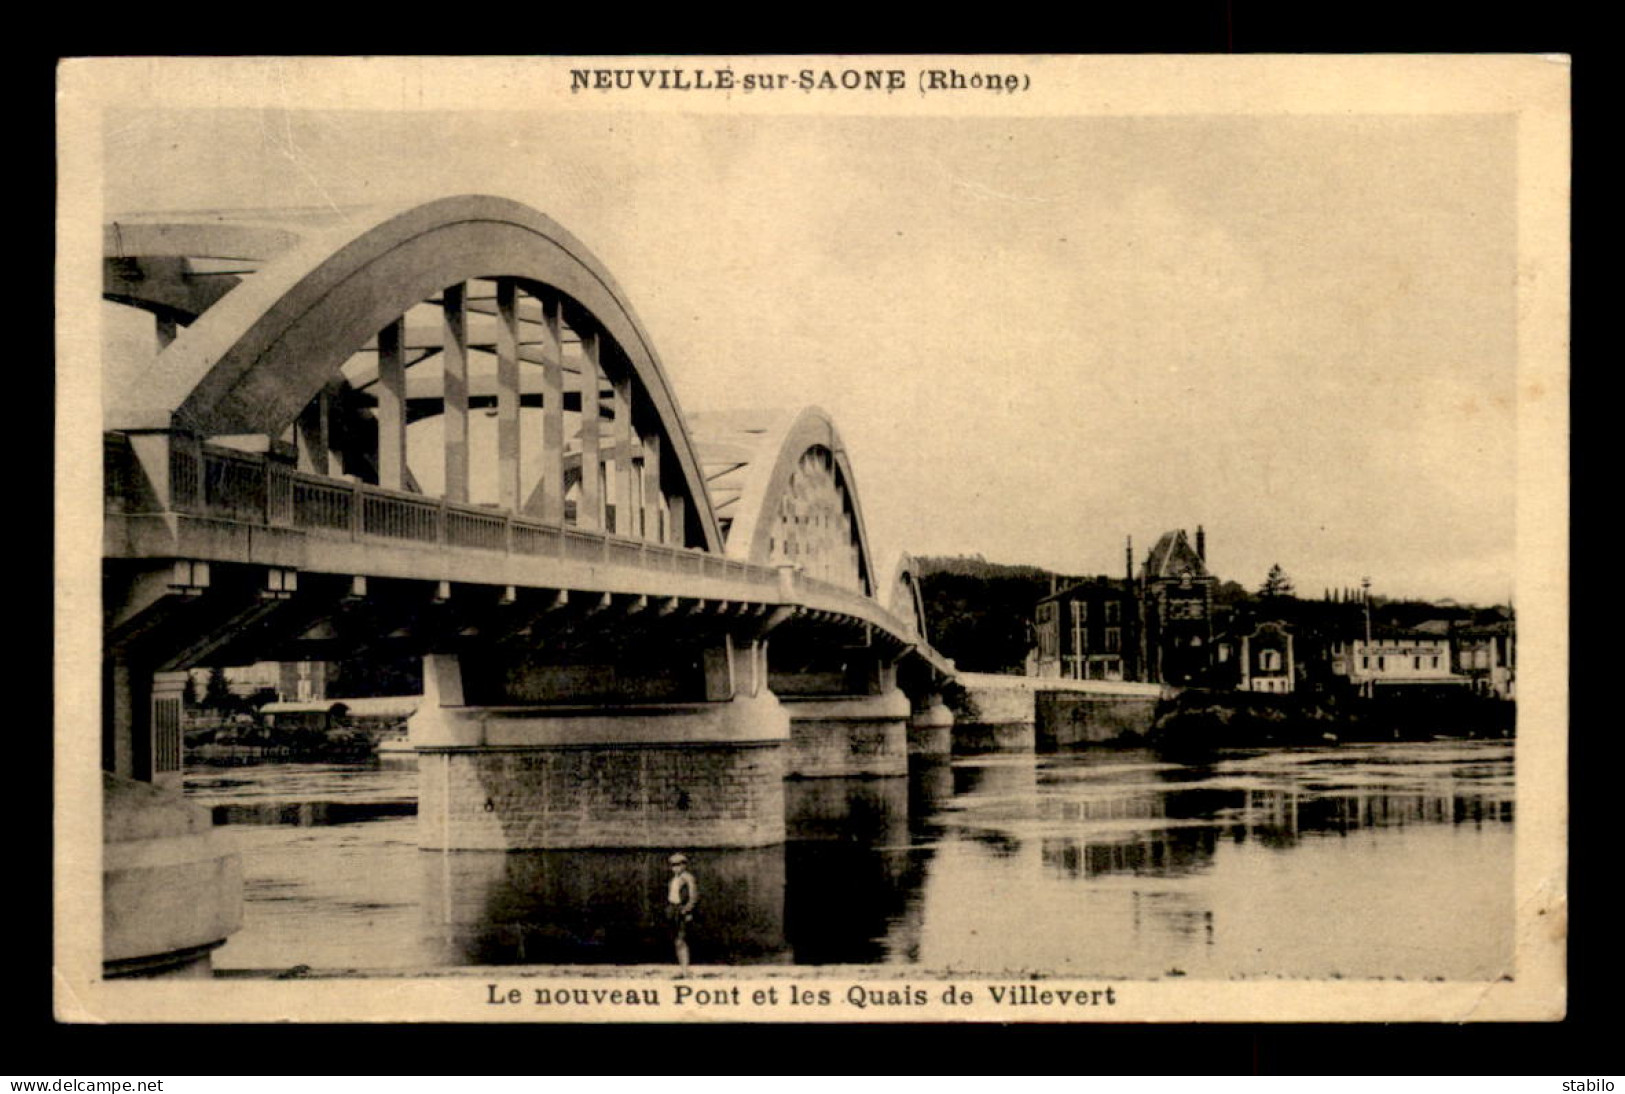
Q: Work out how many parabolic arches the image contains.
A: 3